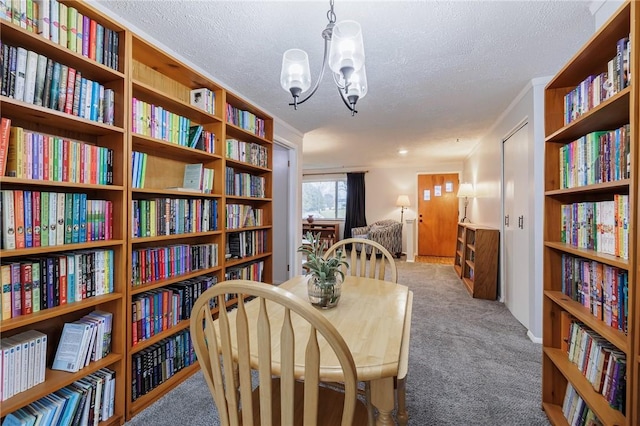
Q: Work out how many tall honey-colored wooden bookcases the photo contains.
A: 4